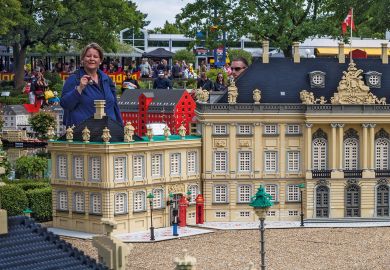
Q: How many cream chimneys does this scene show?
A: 5